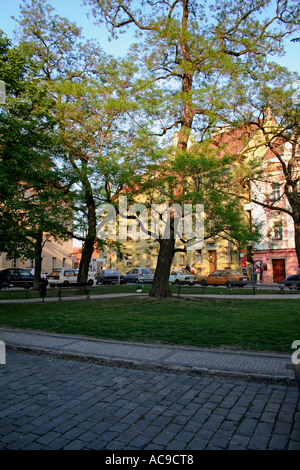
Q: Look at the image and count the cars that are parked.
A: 7